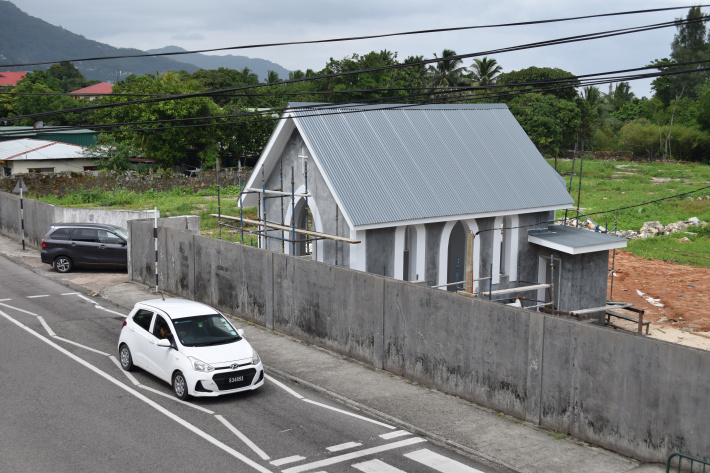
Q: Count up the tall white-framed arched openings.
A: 4